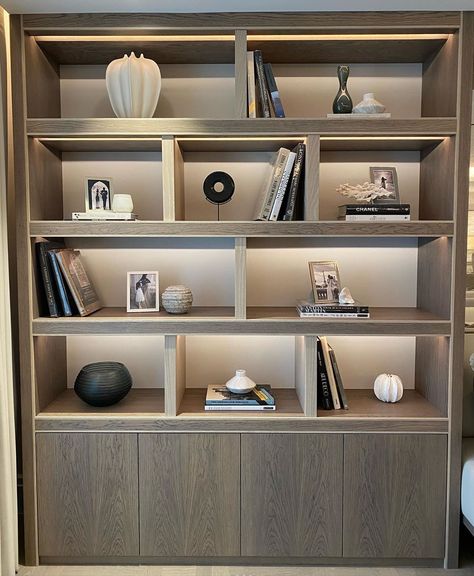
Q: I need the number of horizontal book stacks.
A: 4